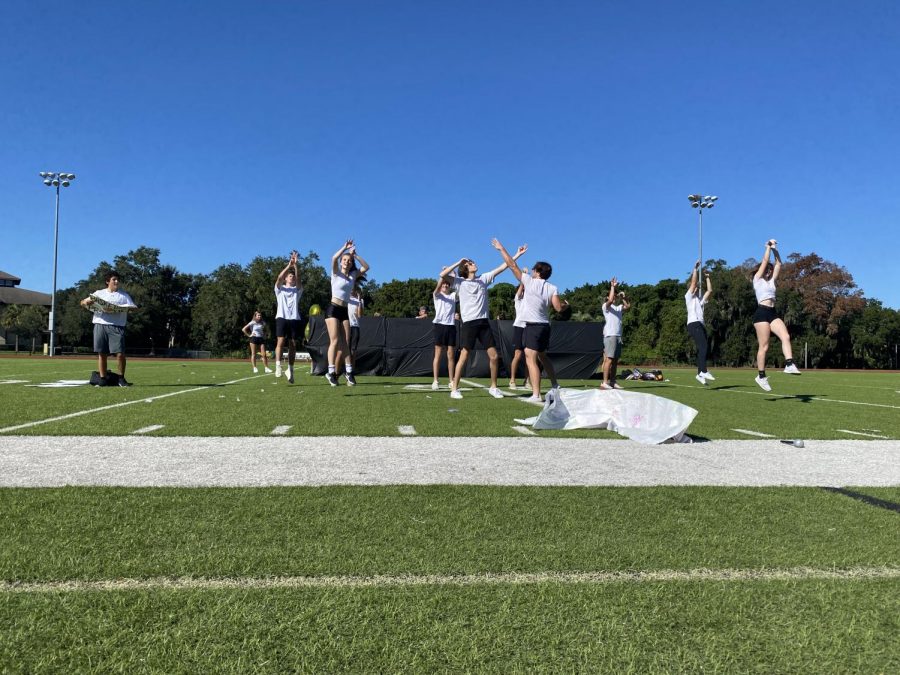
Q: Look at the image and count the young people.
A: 12